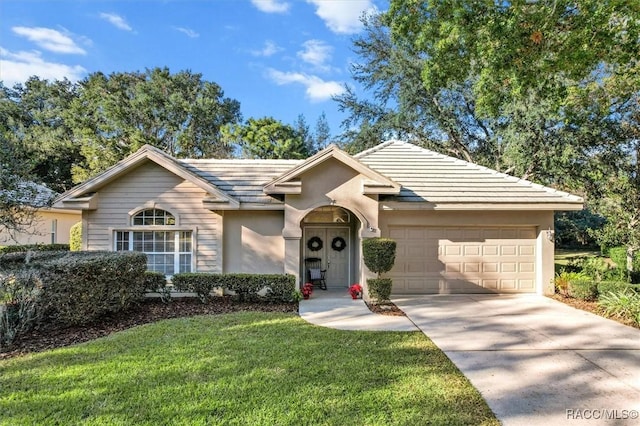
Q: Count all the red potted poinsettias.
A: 2